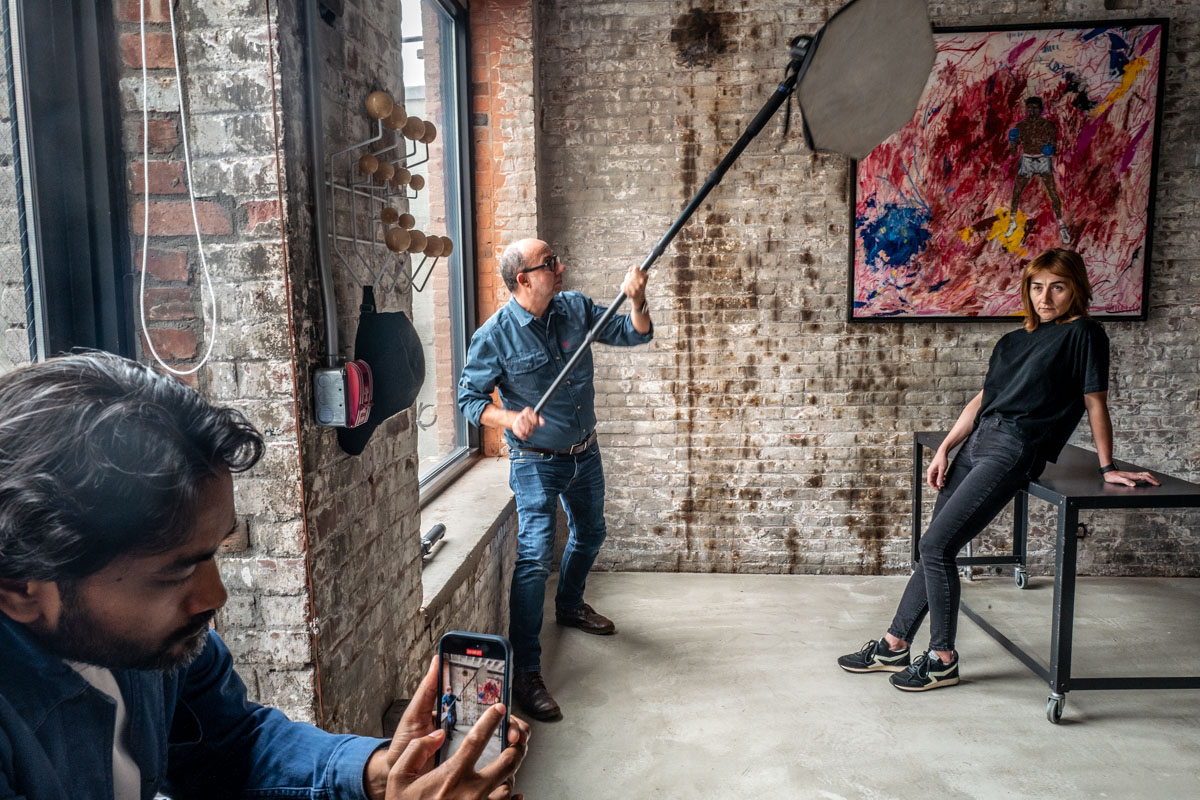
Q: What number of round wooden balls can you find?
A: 14